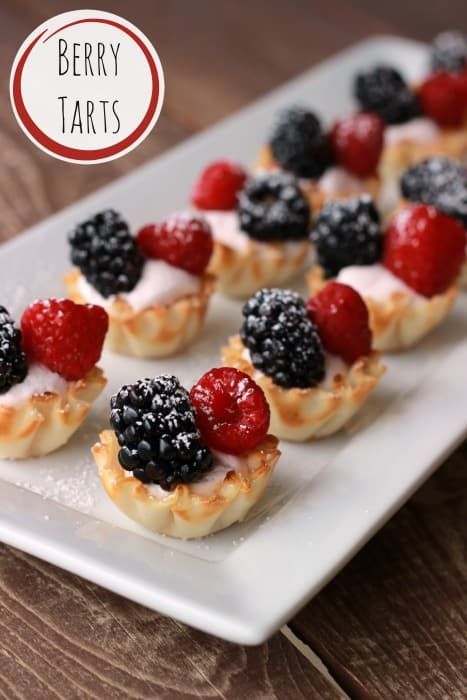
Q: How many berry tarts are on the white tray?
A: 10